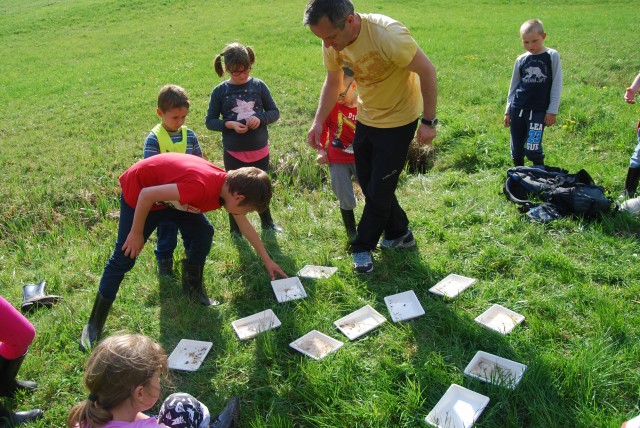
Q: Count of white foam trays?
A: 11